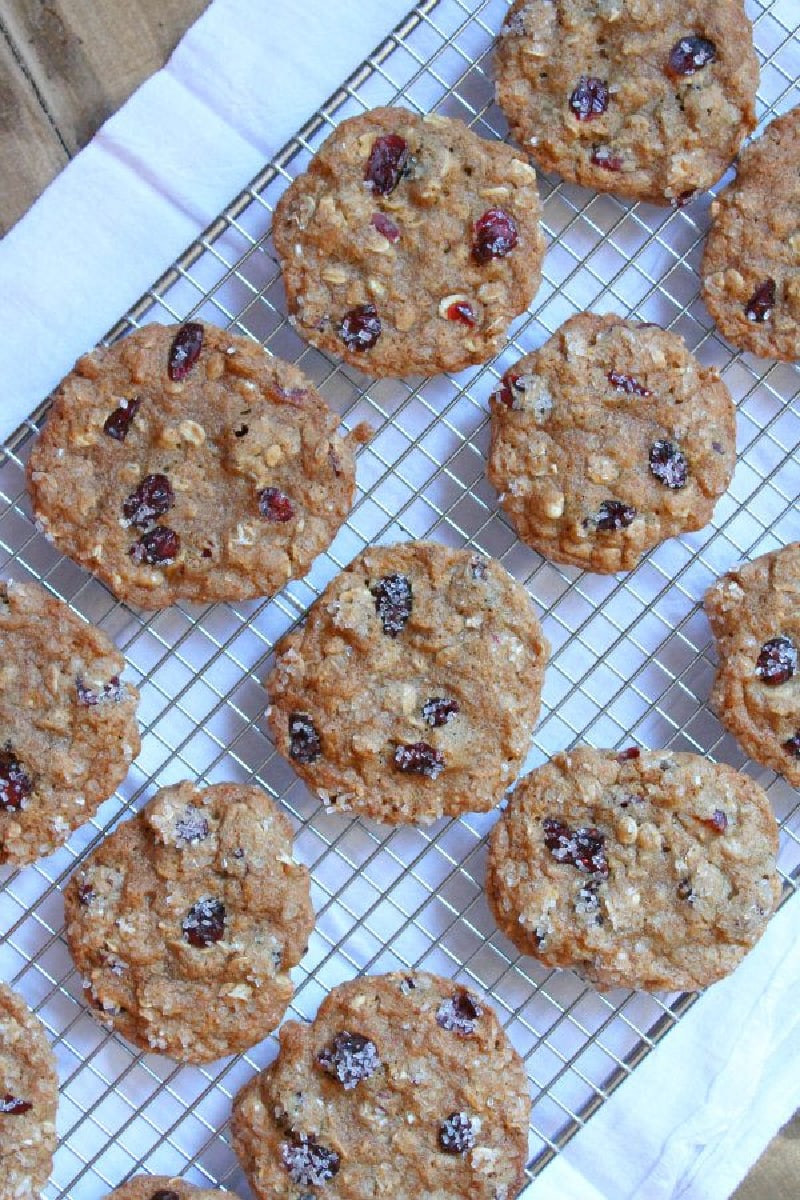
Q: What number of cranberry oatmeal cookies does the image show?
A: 13